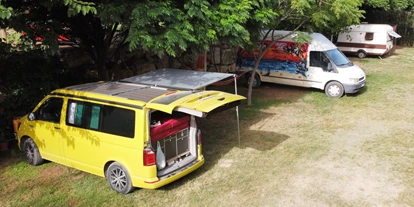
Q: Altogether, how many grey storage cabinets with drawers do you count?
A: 1